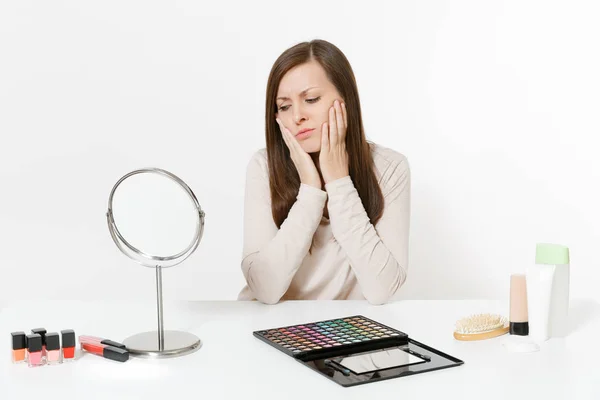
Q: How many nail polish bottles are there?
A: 5